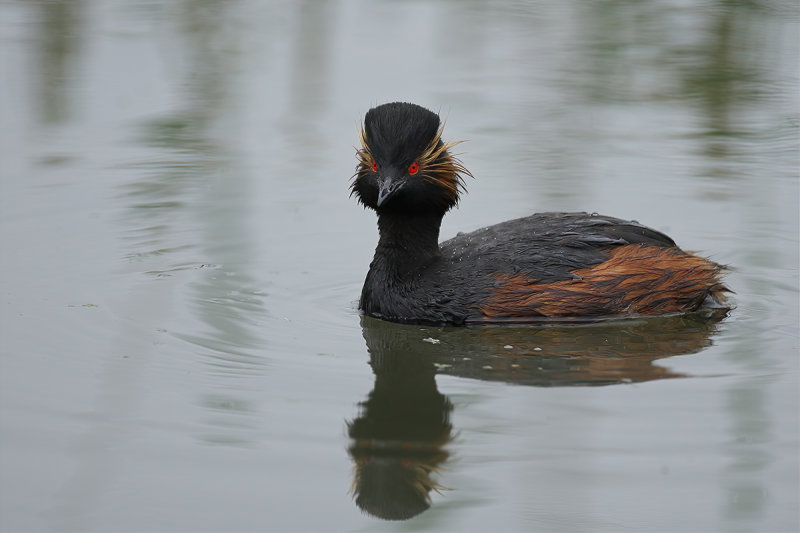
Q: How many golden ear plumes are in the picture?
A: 2